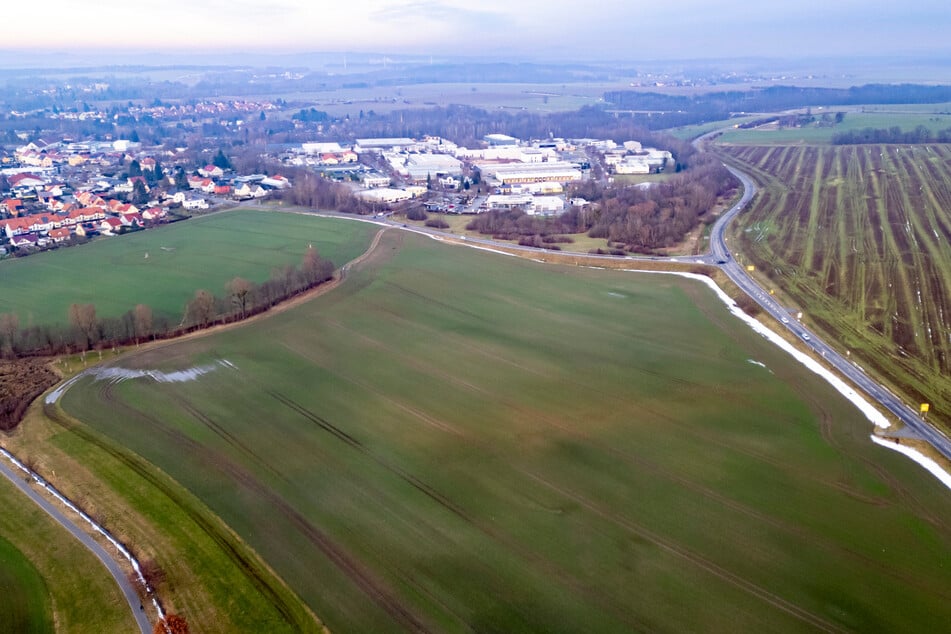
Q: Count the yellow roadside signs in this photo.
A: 3